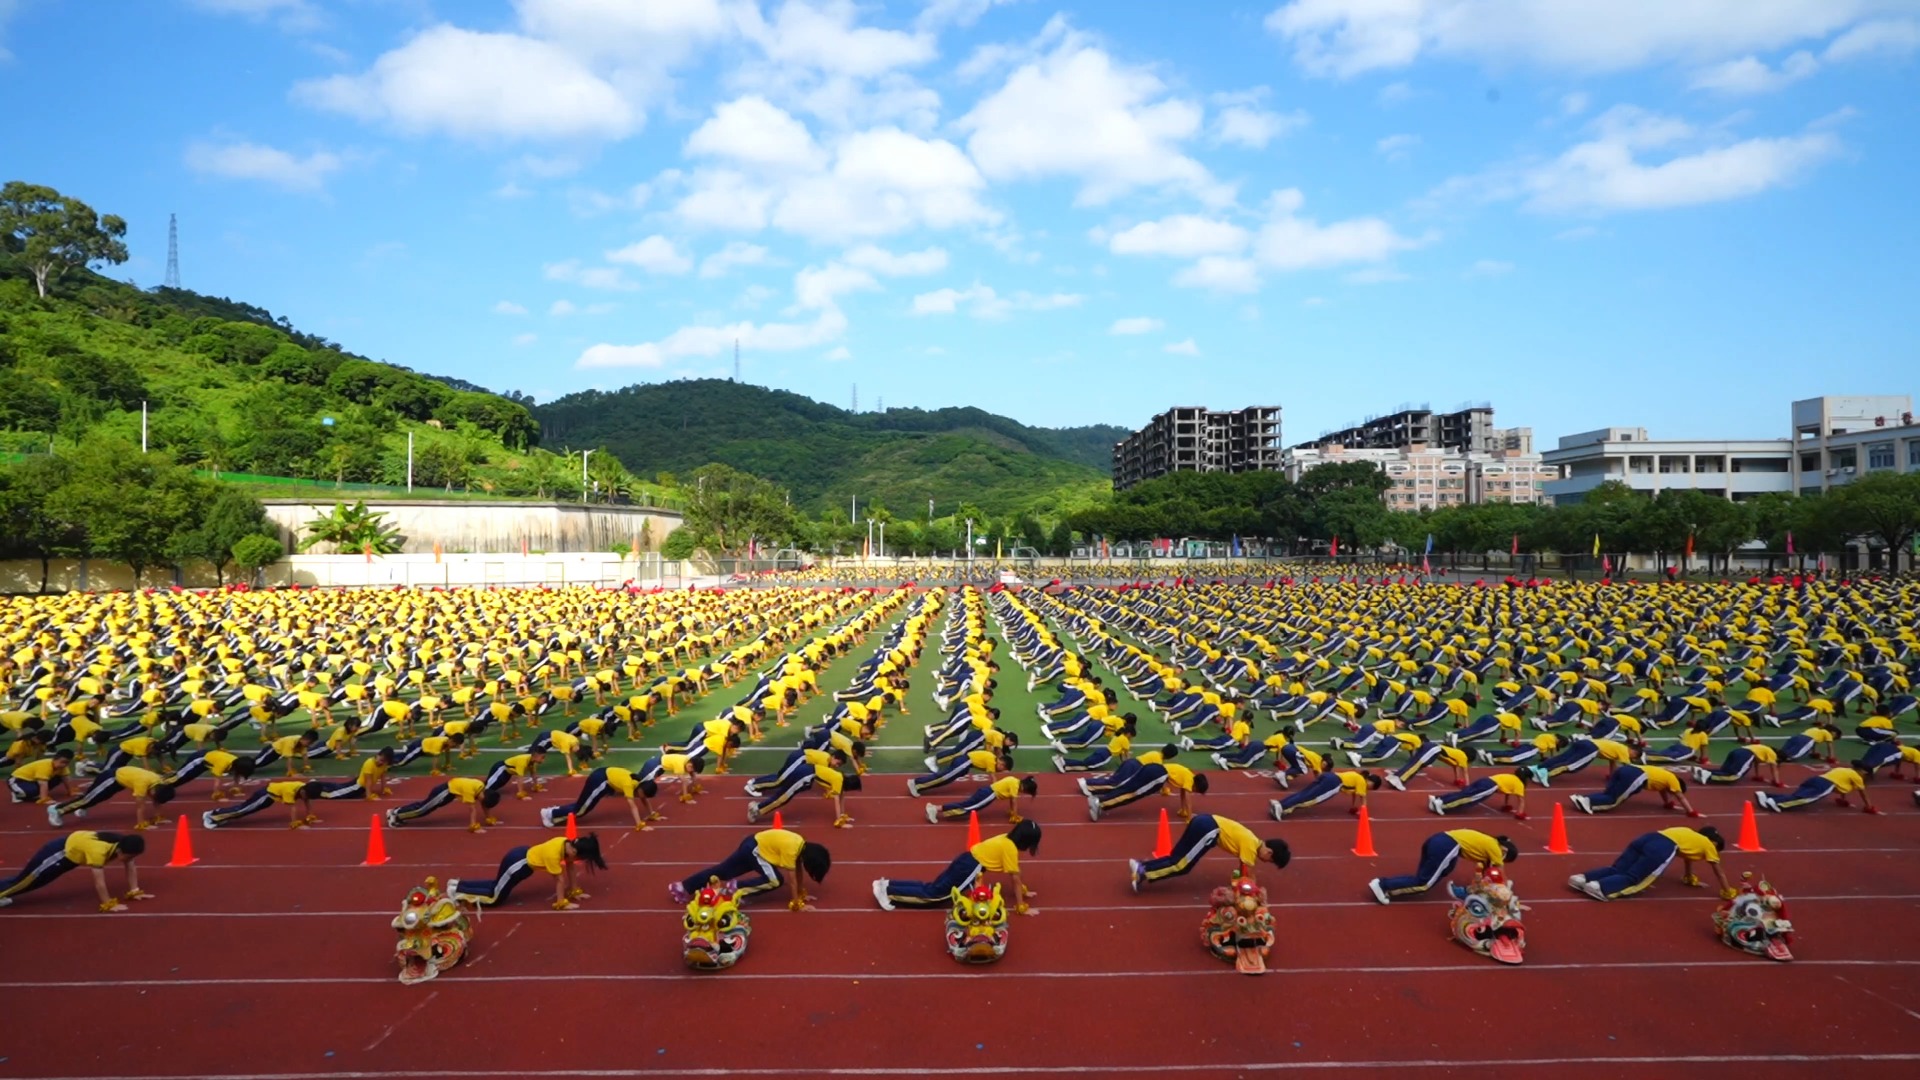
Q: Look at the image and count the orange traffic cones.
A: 9